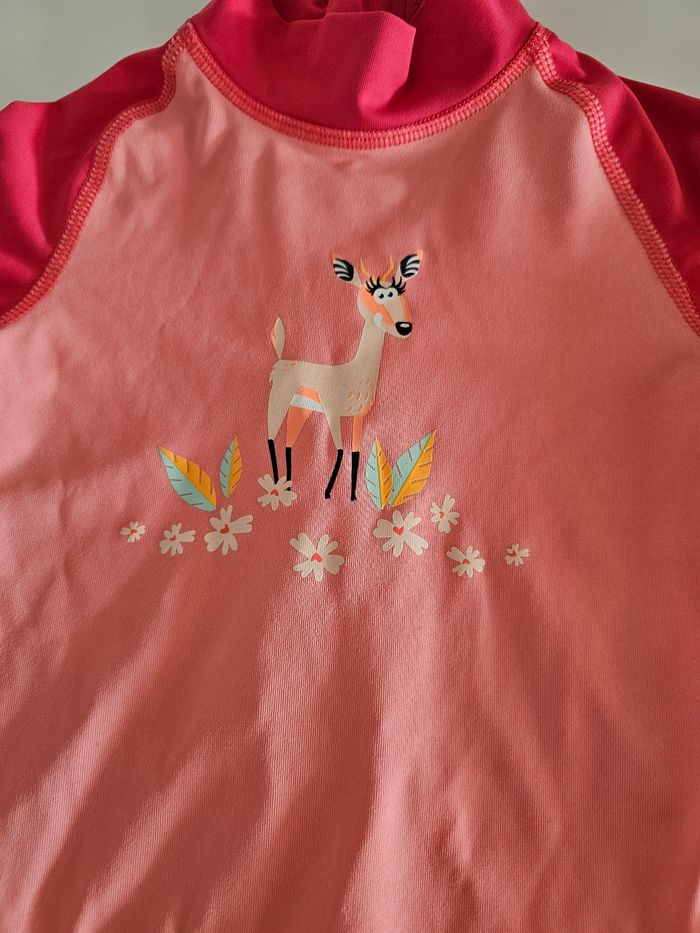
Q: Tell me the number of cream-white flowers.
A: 9